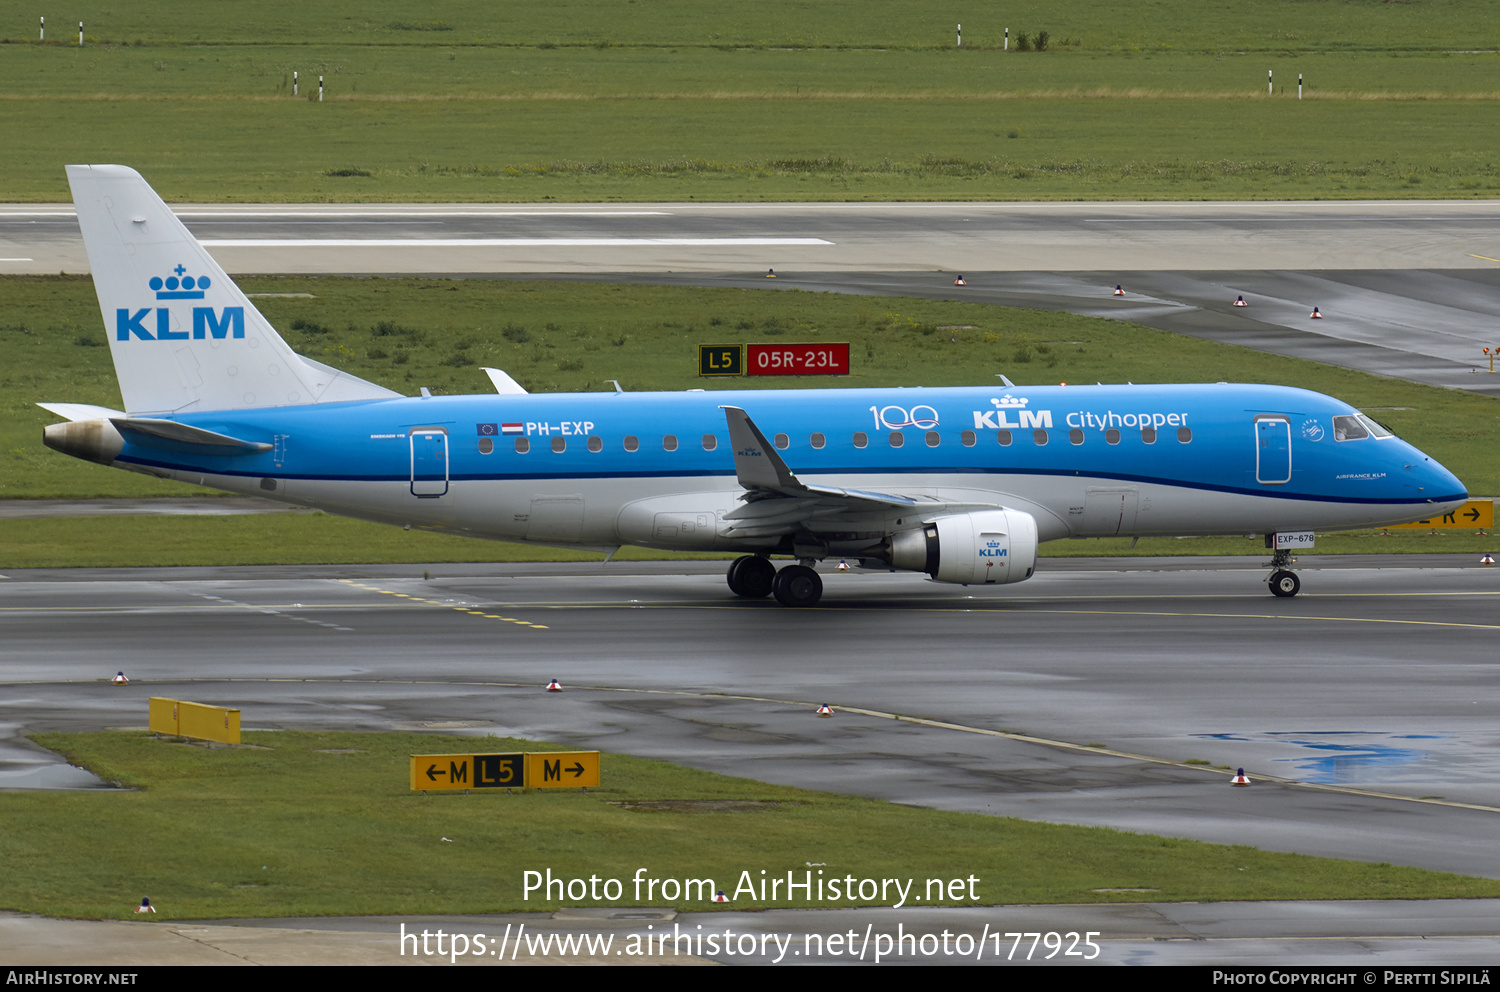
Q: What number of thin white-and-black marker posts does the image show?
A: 8